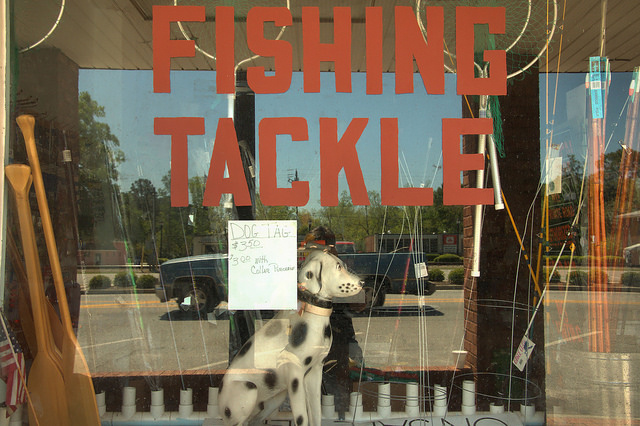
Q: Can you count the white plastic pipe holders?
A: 13